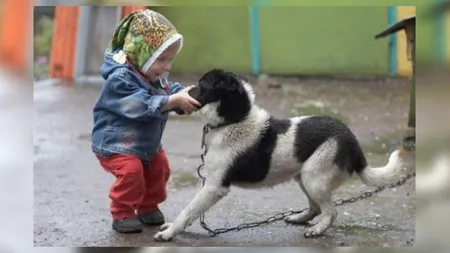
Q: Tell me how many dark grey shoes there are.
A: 2